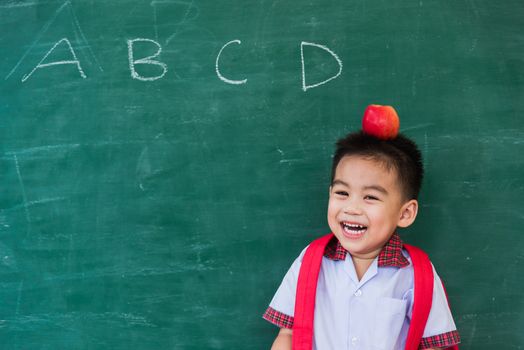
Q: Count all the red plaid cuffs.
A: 2